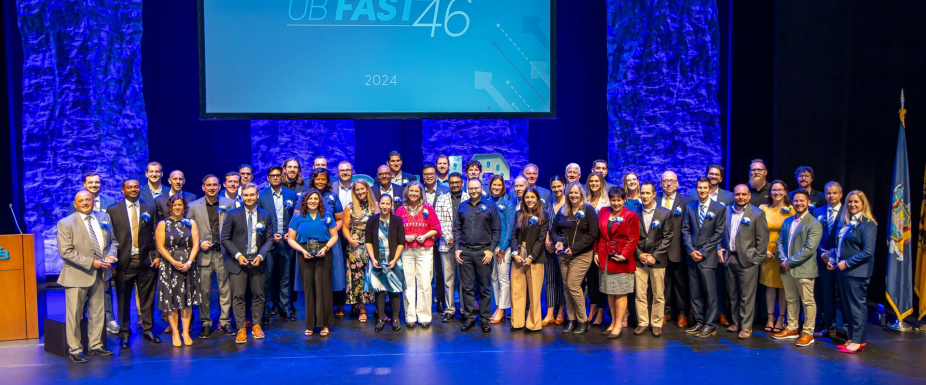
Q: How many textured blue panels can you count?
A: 4